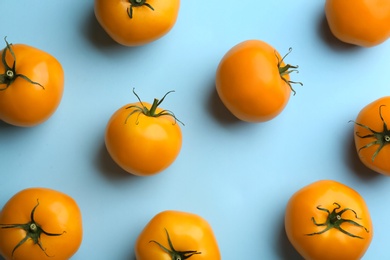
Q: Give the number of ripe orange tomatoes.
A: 9